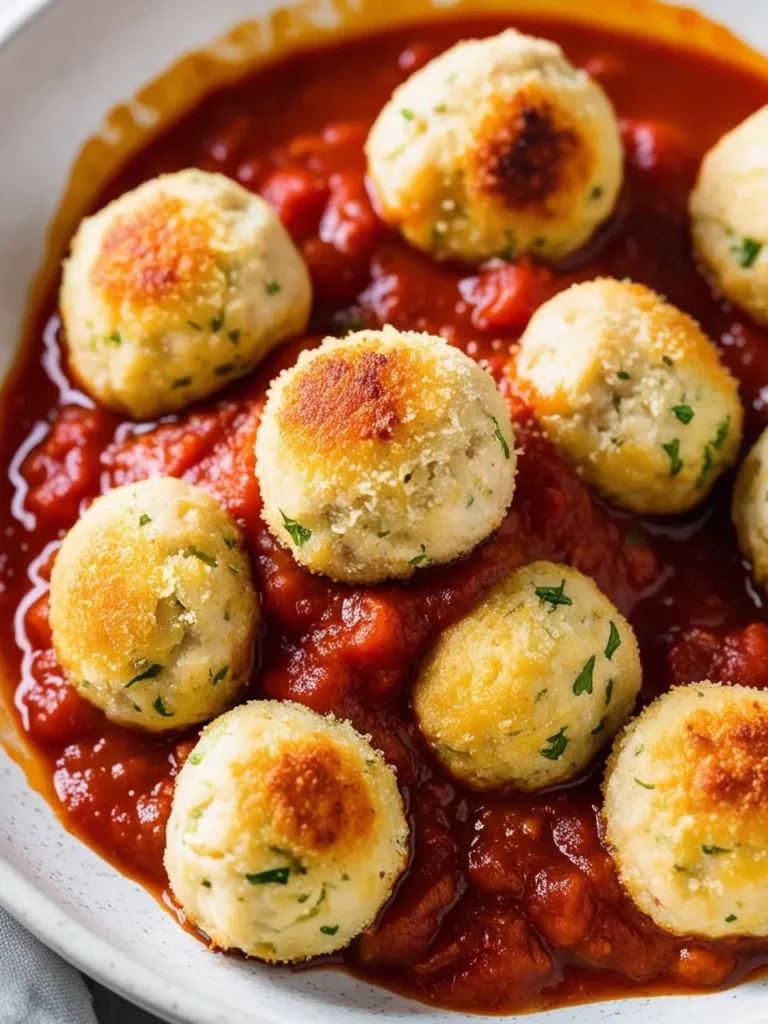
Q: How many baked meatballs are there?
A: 10